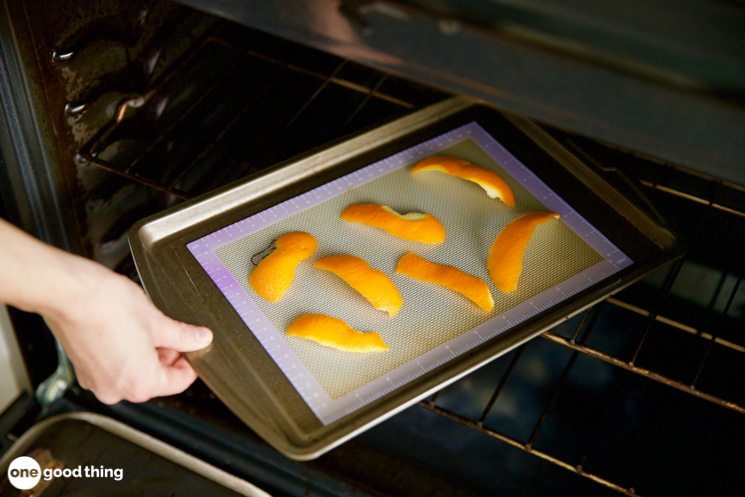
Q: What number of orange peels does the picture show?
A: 7